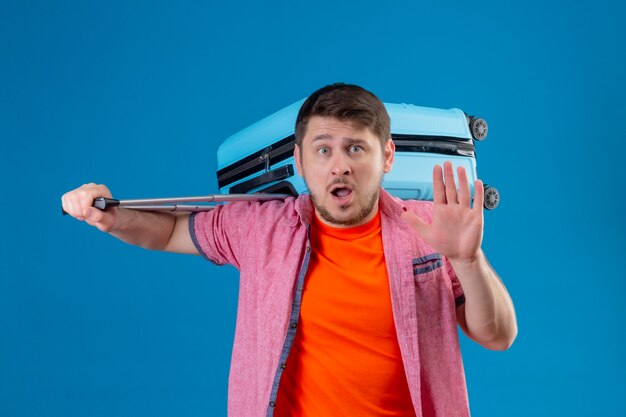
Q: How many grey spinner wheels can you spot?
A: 2